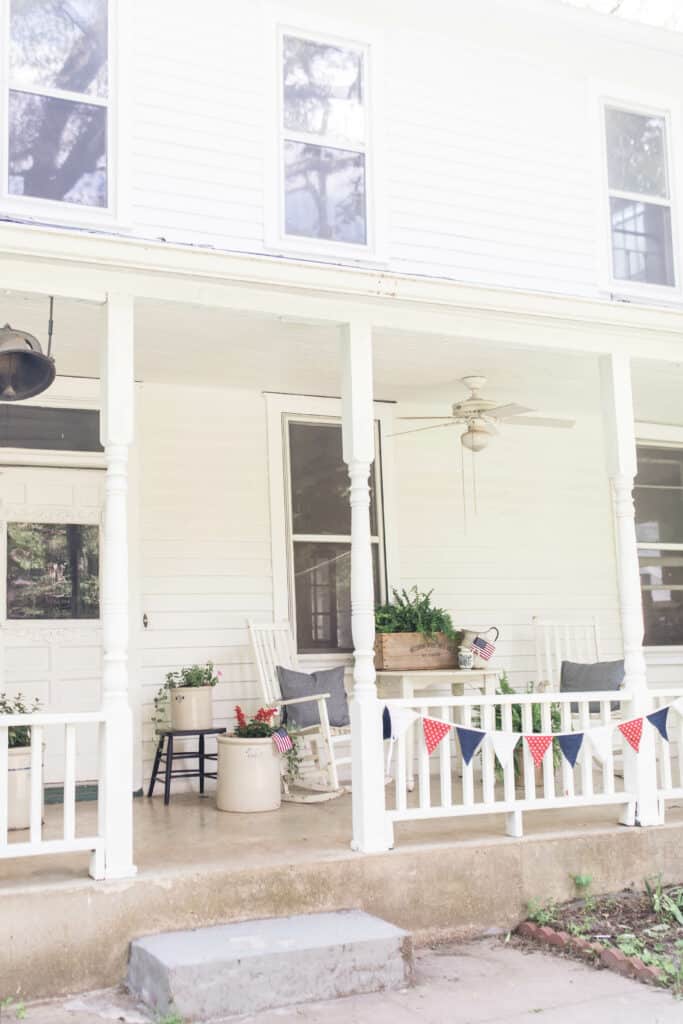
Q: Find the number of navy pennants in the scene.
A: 4